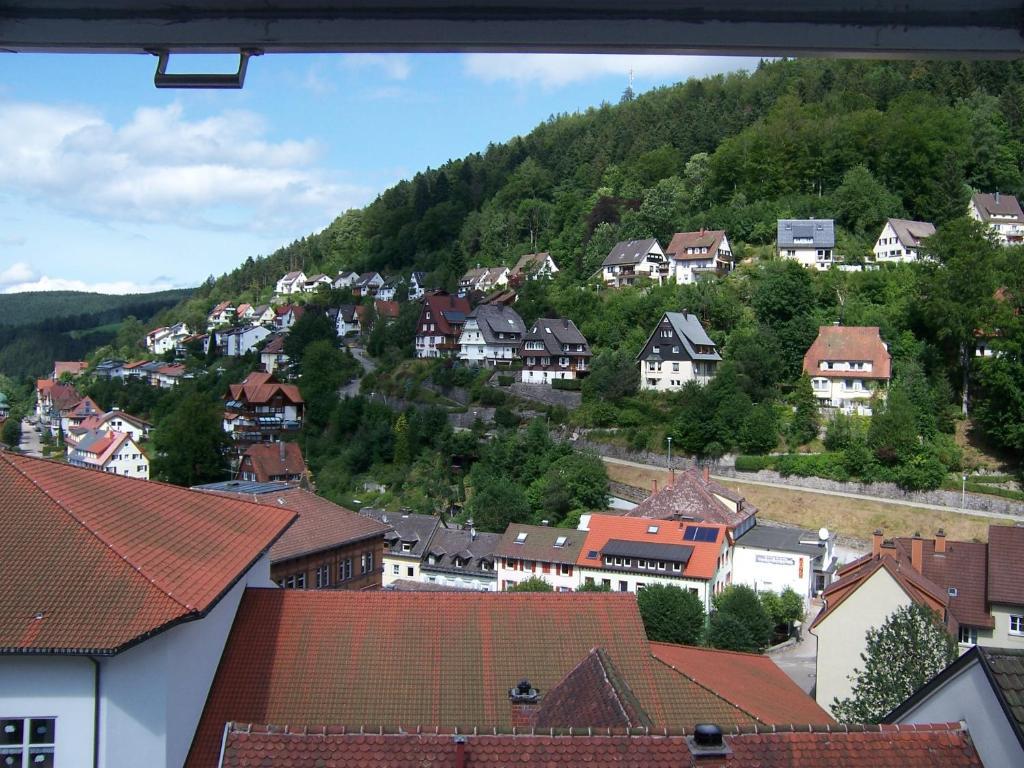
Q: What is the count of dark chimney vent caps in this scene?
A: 2